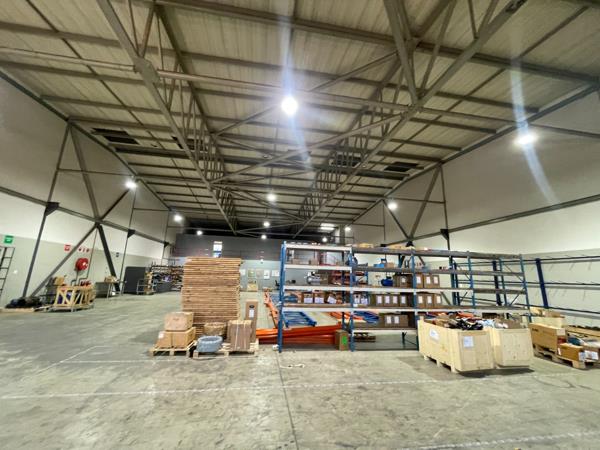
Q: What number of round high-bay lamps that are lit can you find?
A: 11